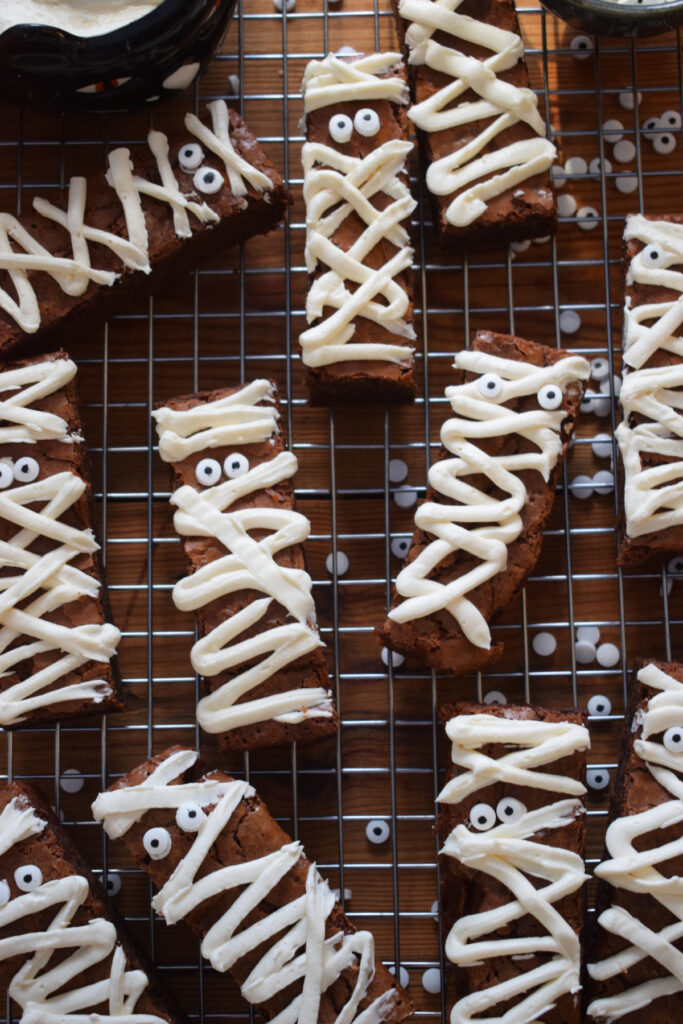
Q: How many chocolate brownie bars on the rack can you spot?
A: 11